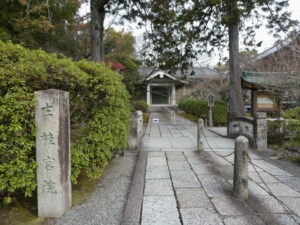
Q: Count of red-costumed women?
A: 0